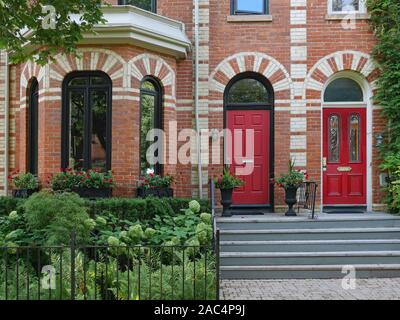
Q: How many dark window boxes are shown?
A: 3